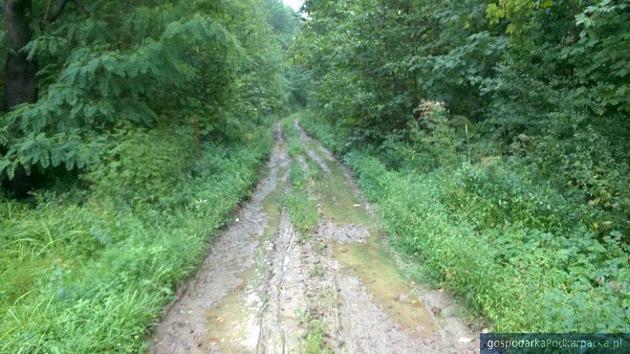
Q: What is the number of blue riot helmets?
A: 0